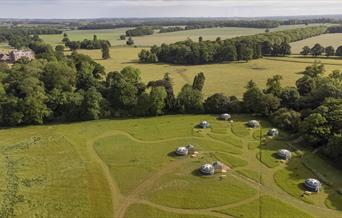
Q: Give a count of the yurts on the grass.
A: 8